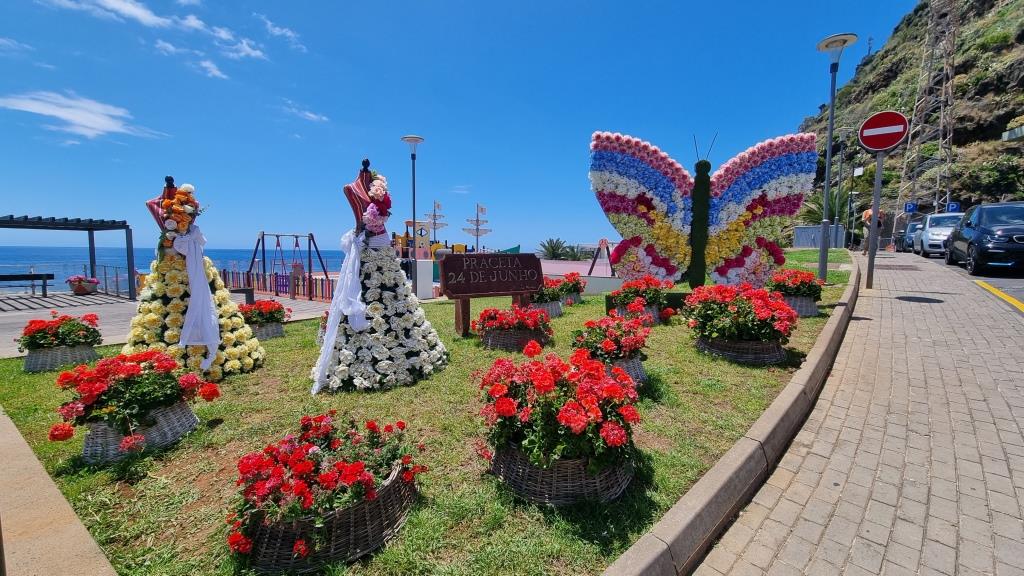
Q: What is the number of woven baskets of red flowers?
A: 12